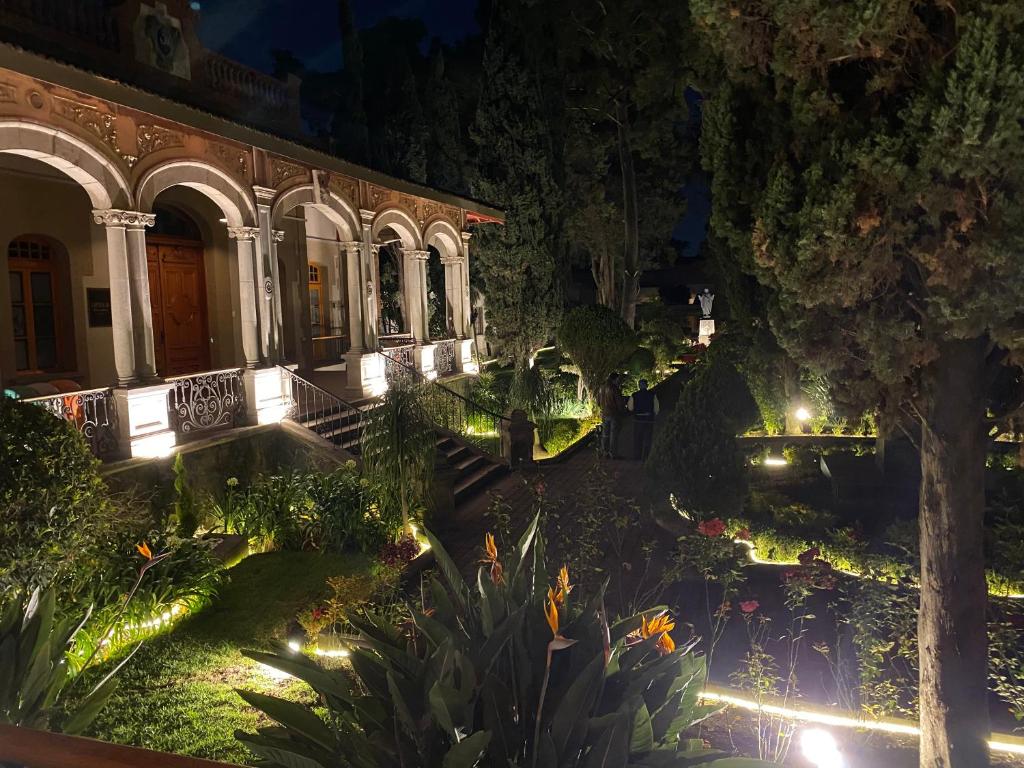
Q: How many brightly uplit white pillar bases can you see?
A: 5